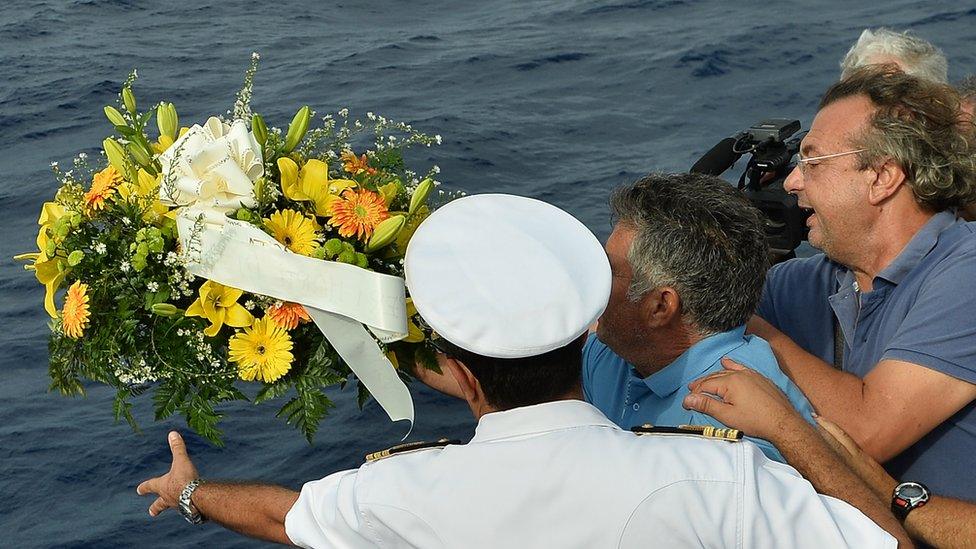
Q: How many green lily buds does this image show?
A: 11